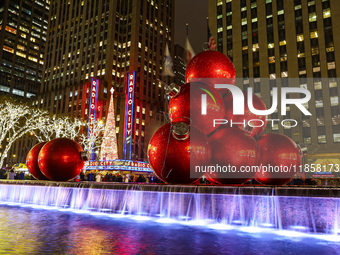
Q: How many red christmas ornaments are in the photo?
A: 8